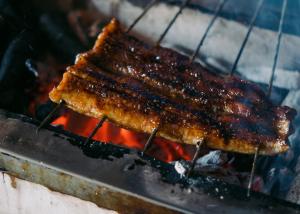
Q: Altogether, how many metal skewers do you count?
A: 5